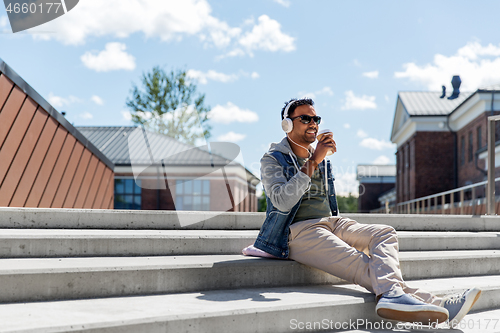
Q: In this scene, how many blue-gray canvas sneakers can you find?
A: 2